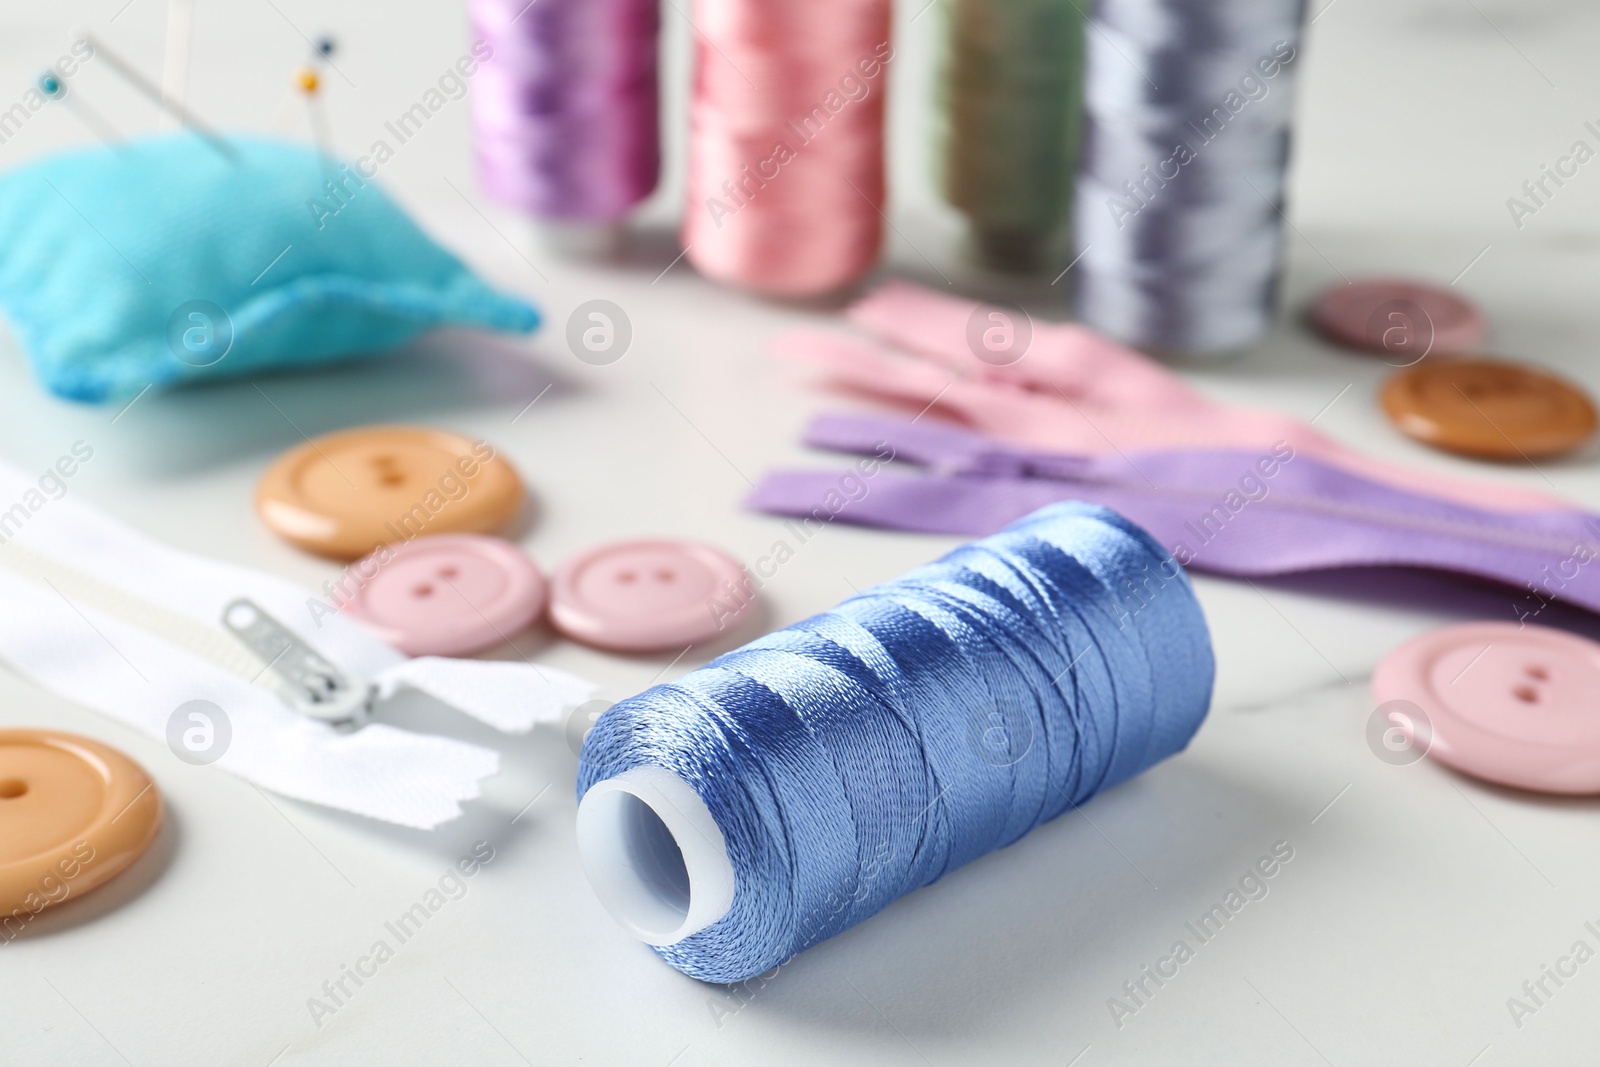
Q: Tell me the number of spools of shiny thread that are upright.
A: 4